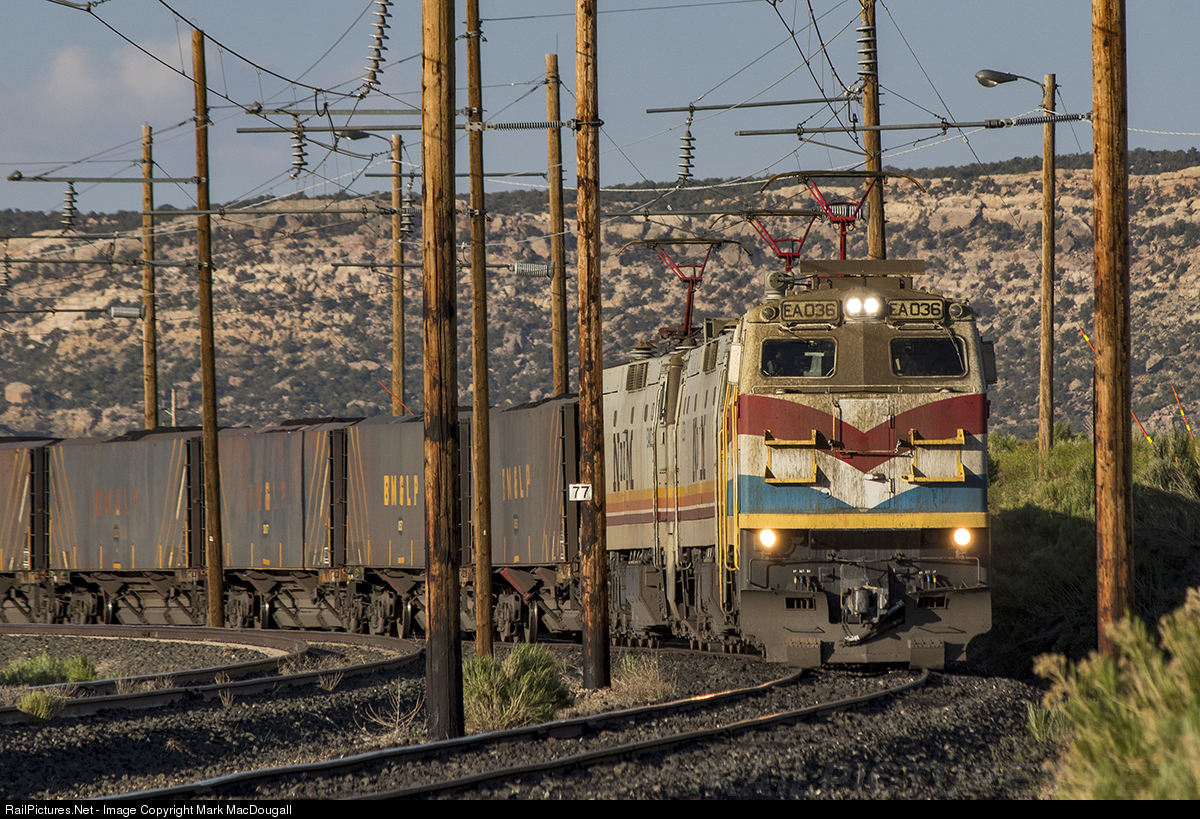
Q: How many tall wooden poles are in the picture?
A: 10